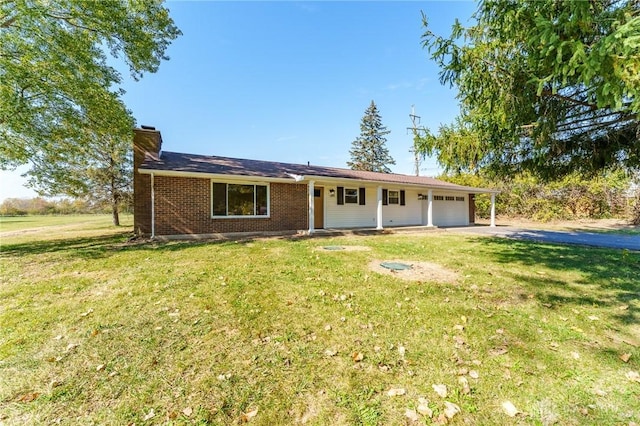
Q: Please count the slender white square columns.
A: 4